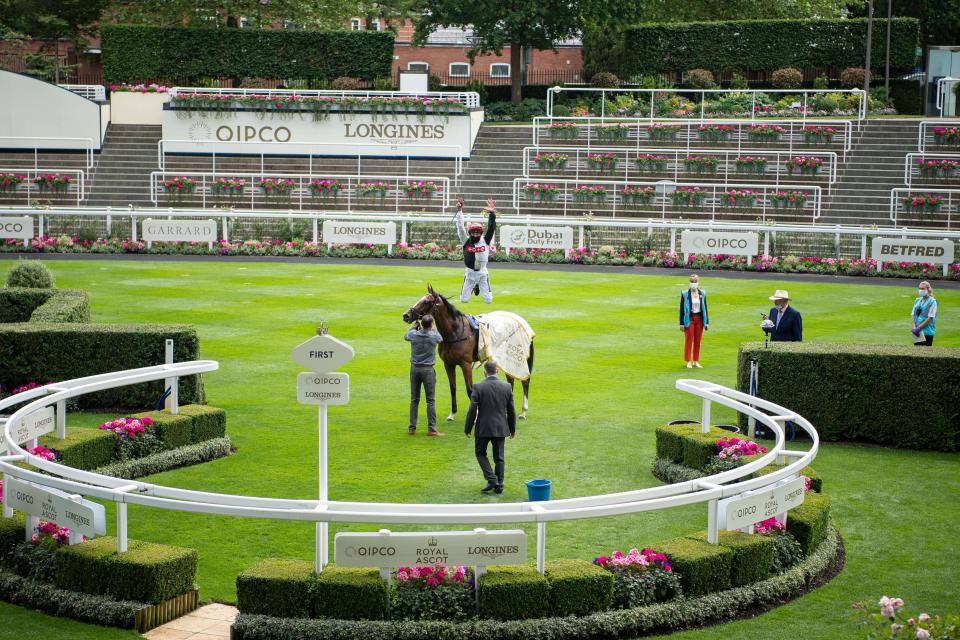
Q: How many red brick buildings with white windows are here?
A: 1